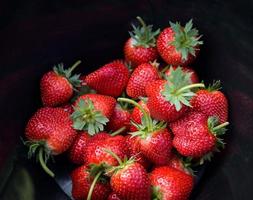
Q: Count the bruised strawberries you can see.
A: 0